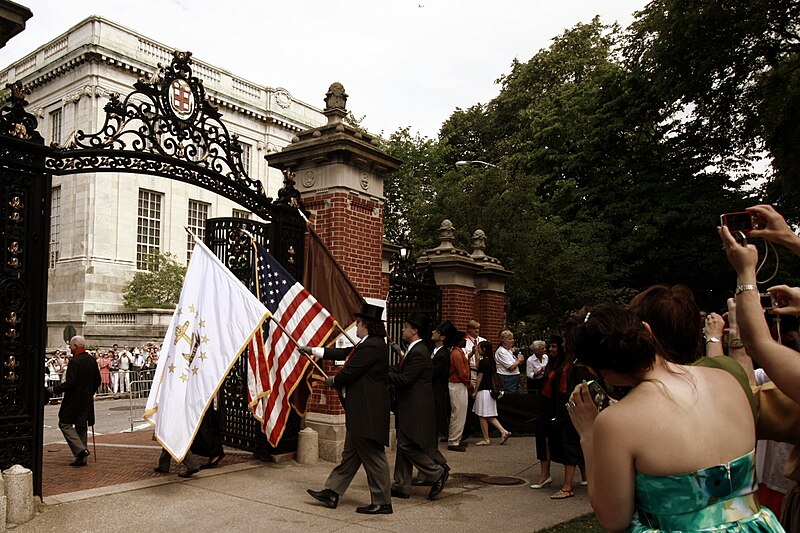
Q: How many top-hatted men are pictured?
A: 3